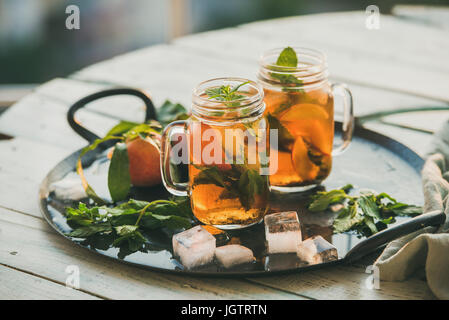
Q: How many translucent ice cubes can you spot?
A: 4